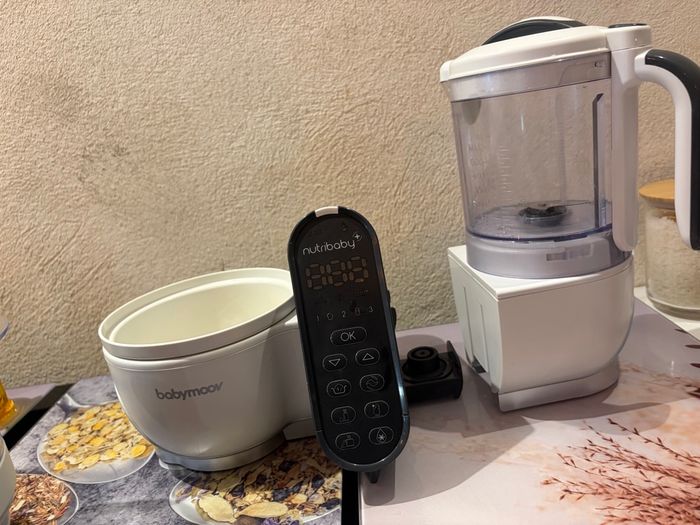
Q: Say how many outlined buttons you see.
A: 9